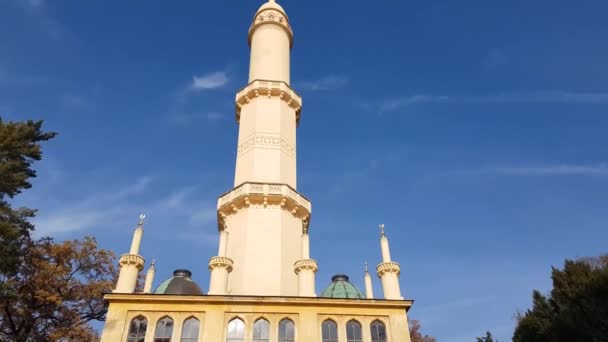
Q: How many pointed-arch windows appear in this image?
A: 9